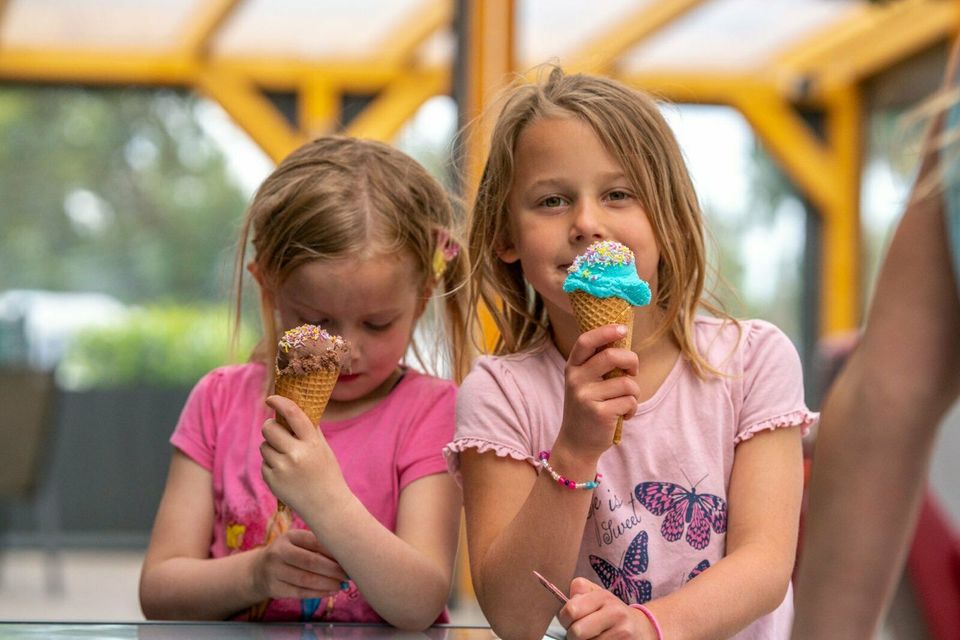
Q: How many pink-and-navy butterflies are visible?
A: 3